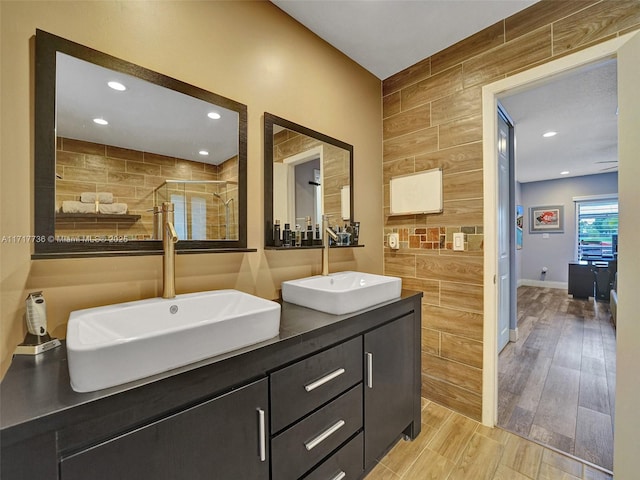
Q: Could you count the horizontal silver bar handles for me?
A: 3